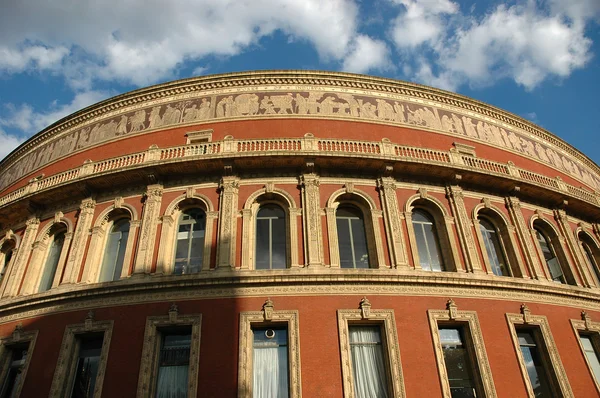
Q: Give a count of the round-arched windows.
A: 10